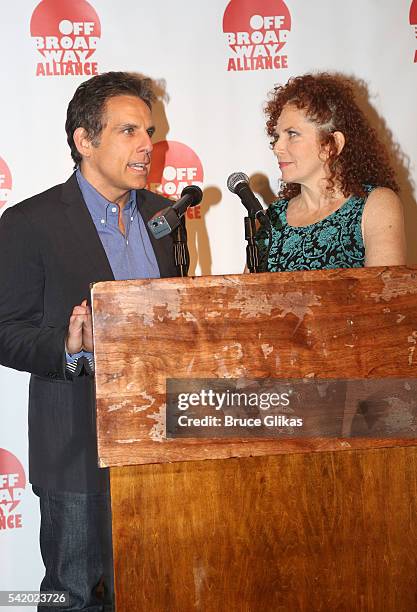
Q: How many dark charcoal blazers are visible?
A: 1